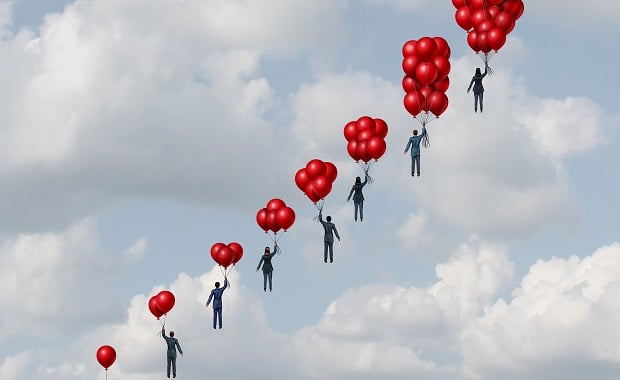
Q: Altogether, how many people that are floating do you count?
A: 7